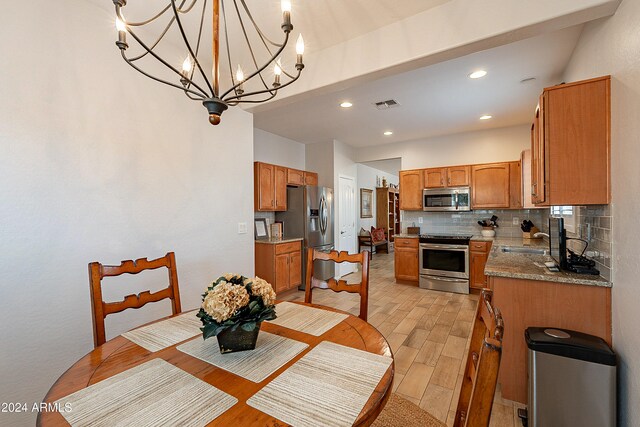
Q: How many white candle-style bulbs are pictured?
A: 6